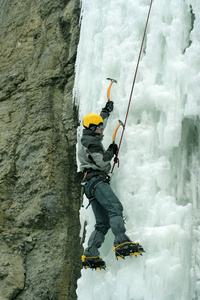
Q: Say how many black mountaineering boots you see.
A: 2